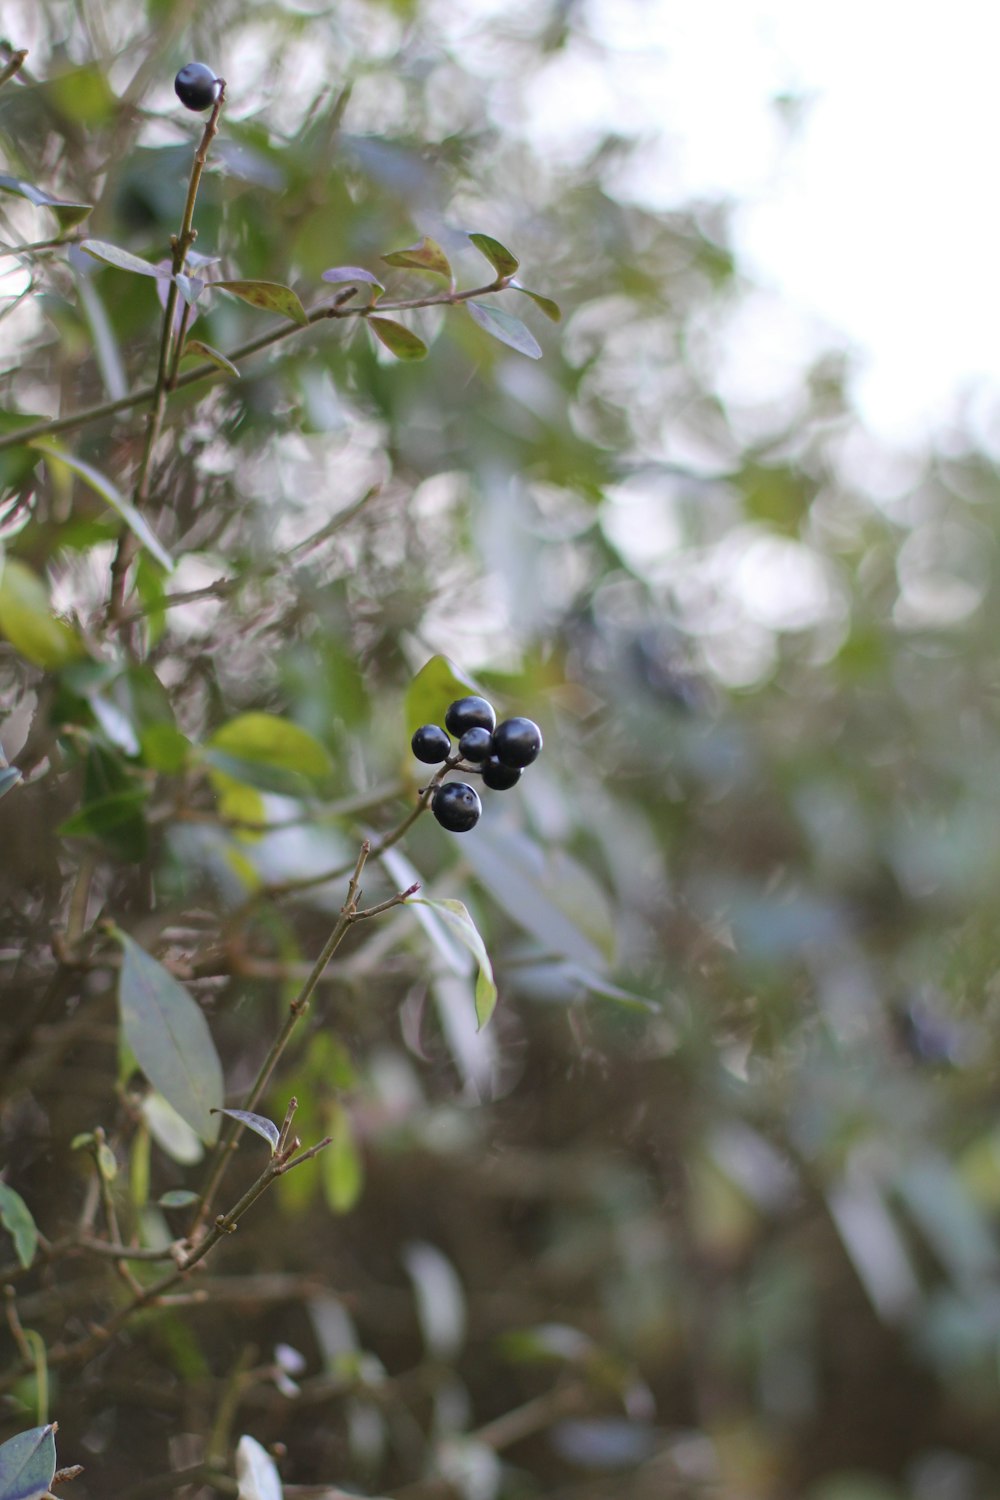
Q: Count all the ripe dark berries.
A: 7